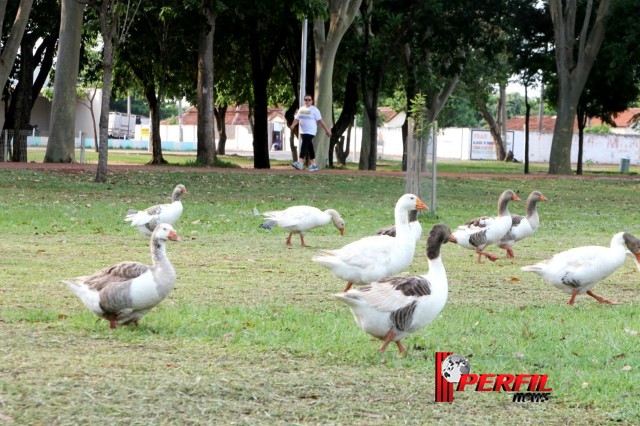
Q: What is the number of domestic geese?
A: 9